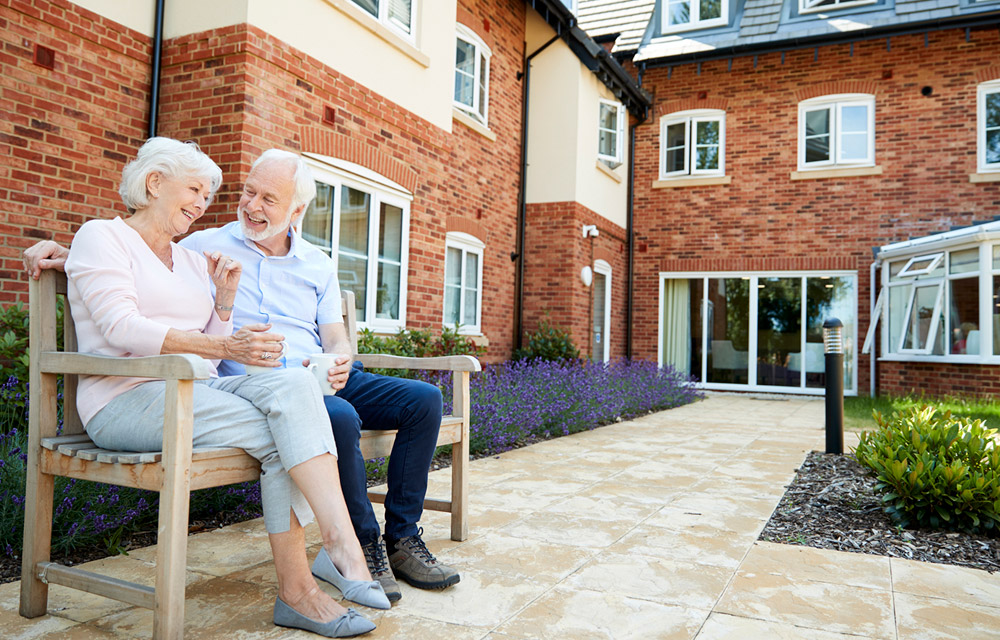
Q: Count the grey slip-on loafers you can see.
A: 2